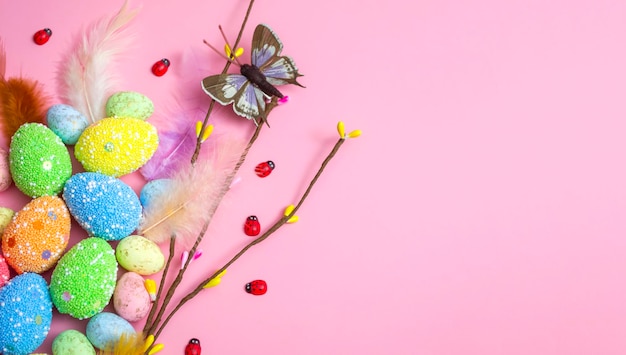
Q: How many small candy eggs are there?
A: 9